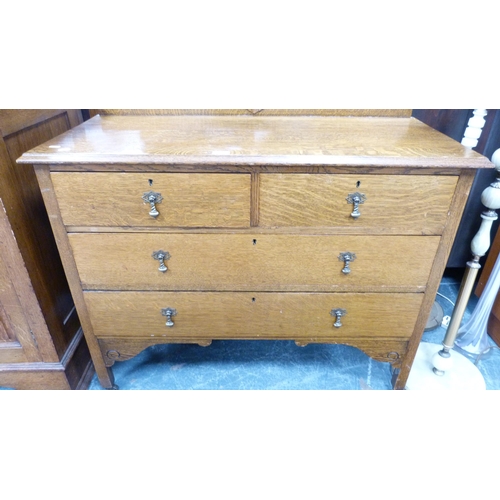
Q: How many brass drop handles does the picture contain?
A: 6